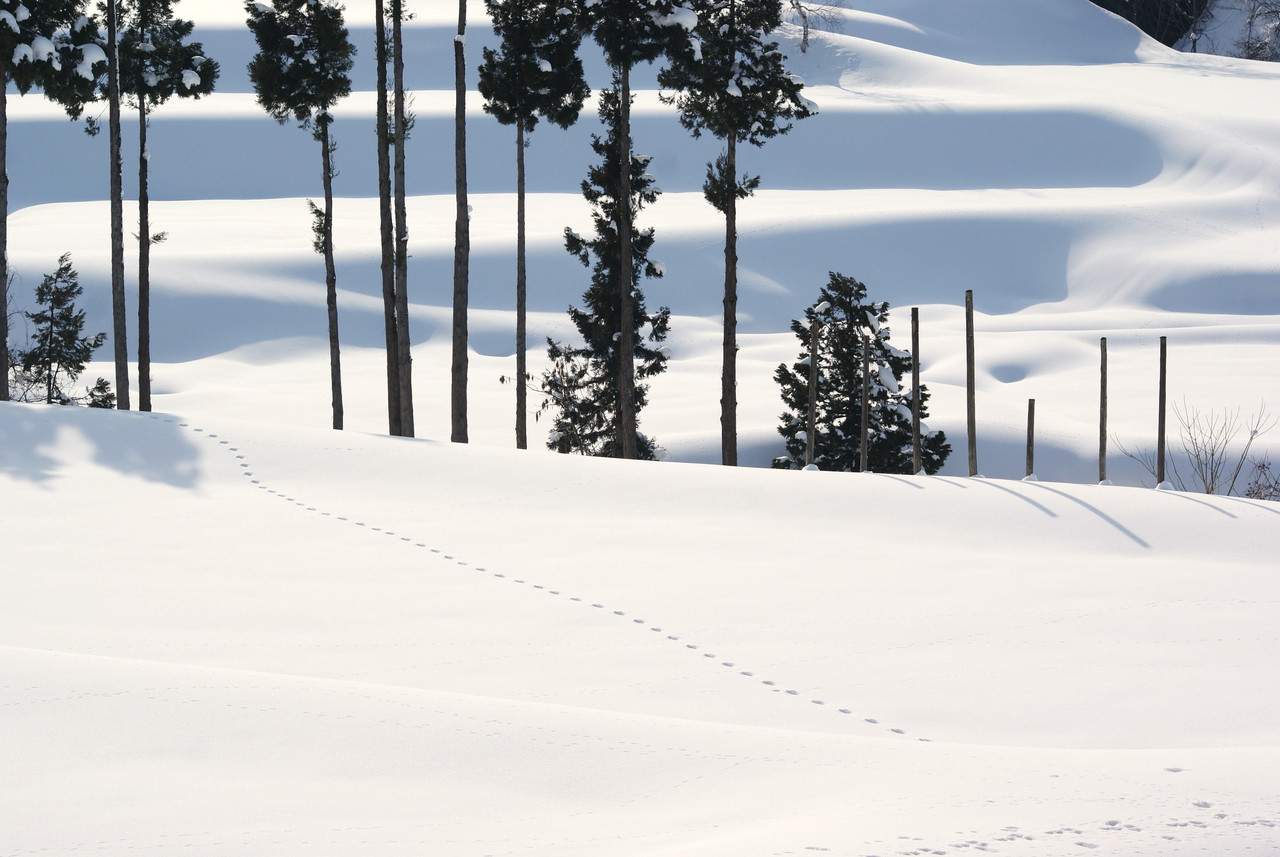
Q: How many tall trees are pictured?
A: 10